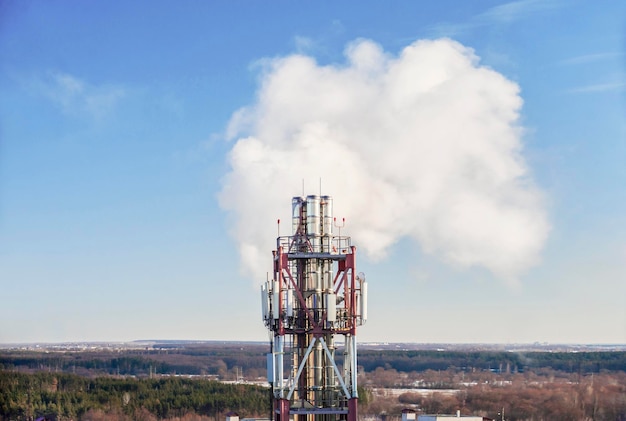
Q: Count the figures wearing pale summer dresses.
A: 0